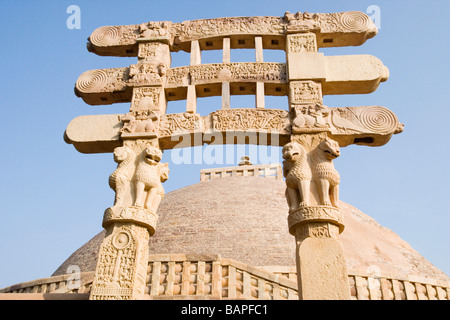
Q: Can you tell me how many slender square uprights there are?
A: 6